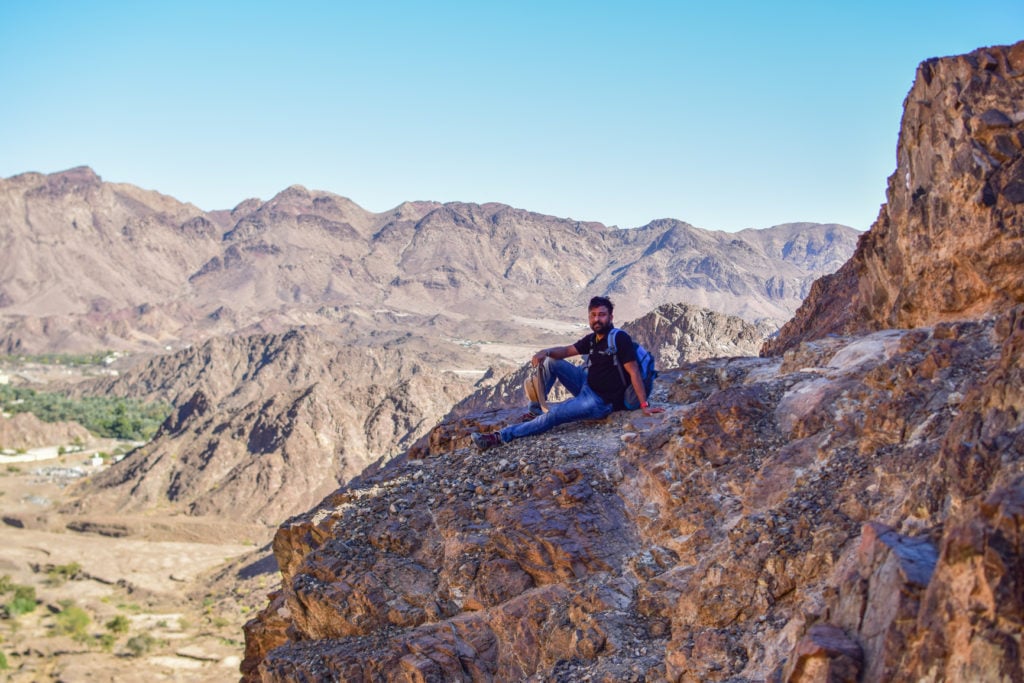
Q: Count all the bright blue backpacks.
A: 1